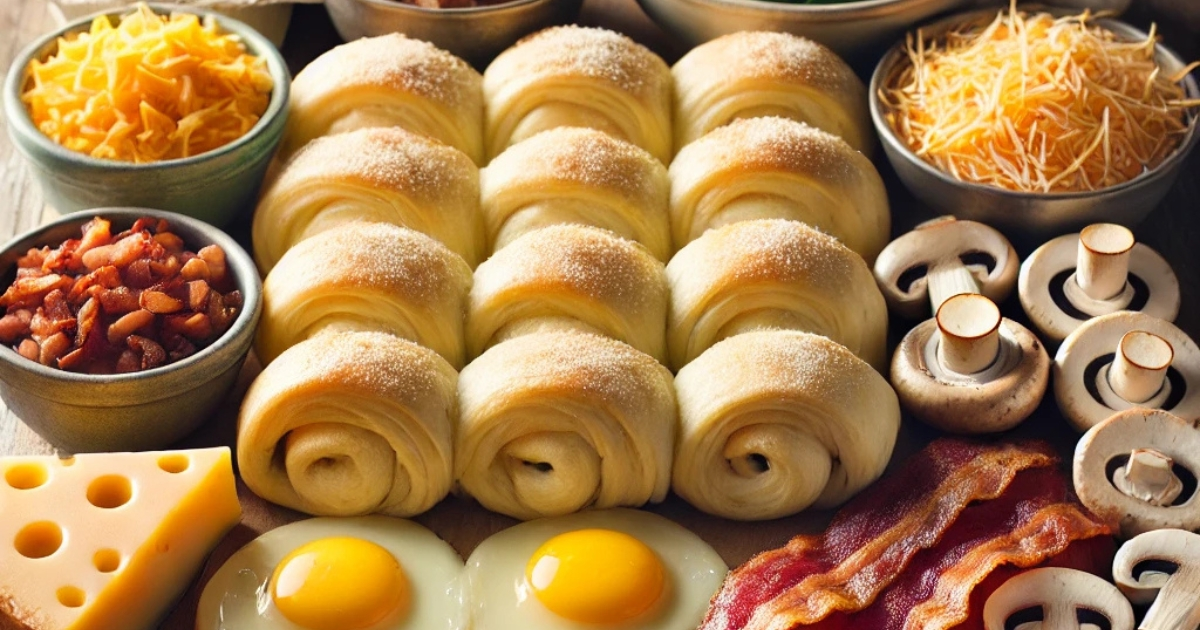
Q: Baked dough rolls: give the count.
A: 12